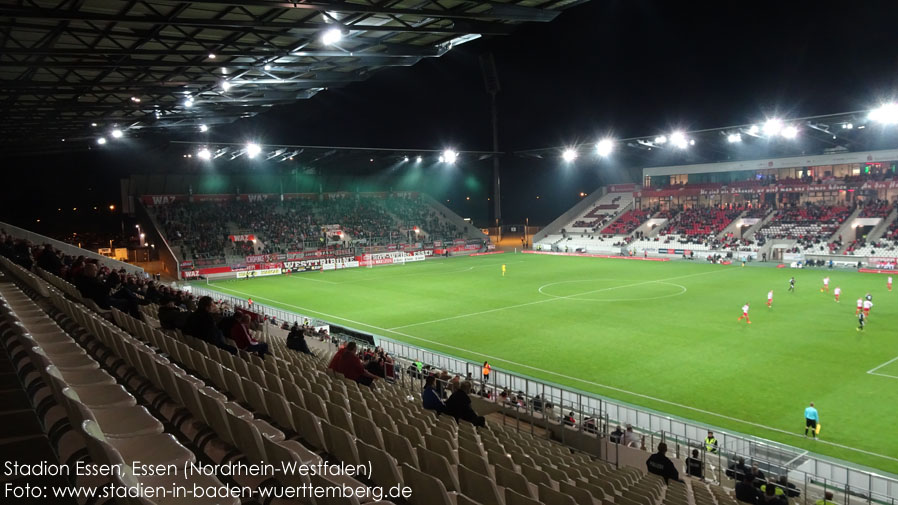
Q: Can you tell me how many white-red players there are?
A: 7